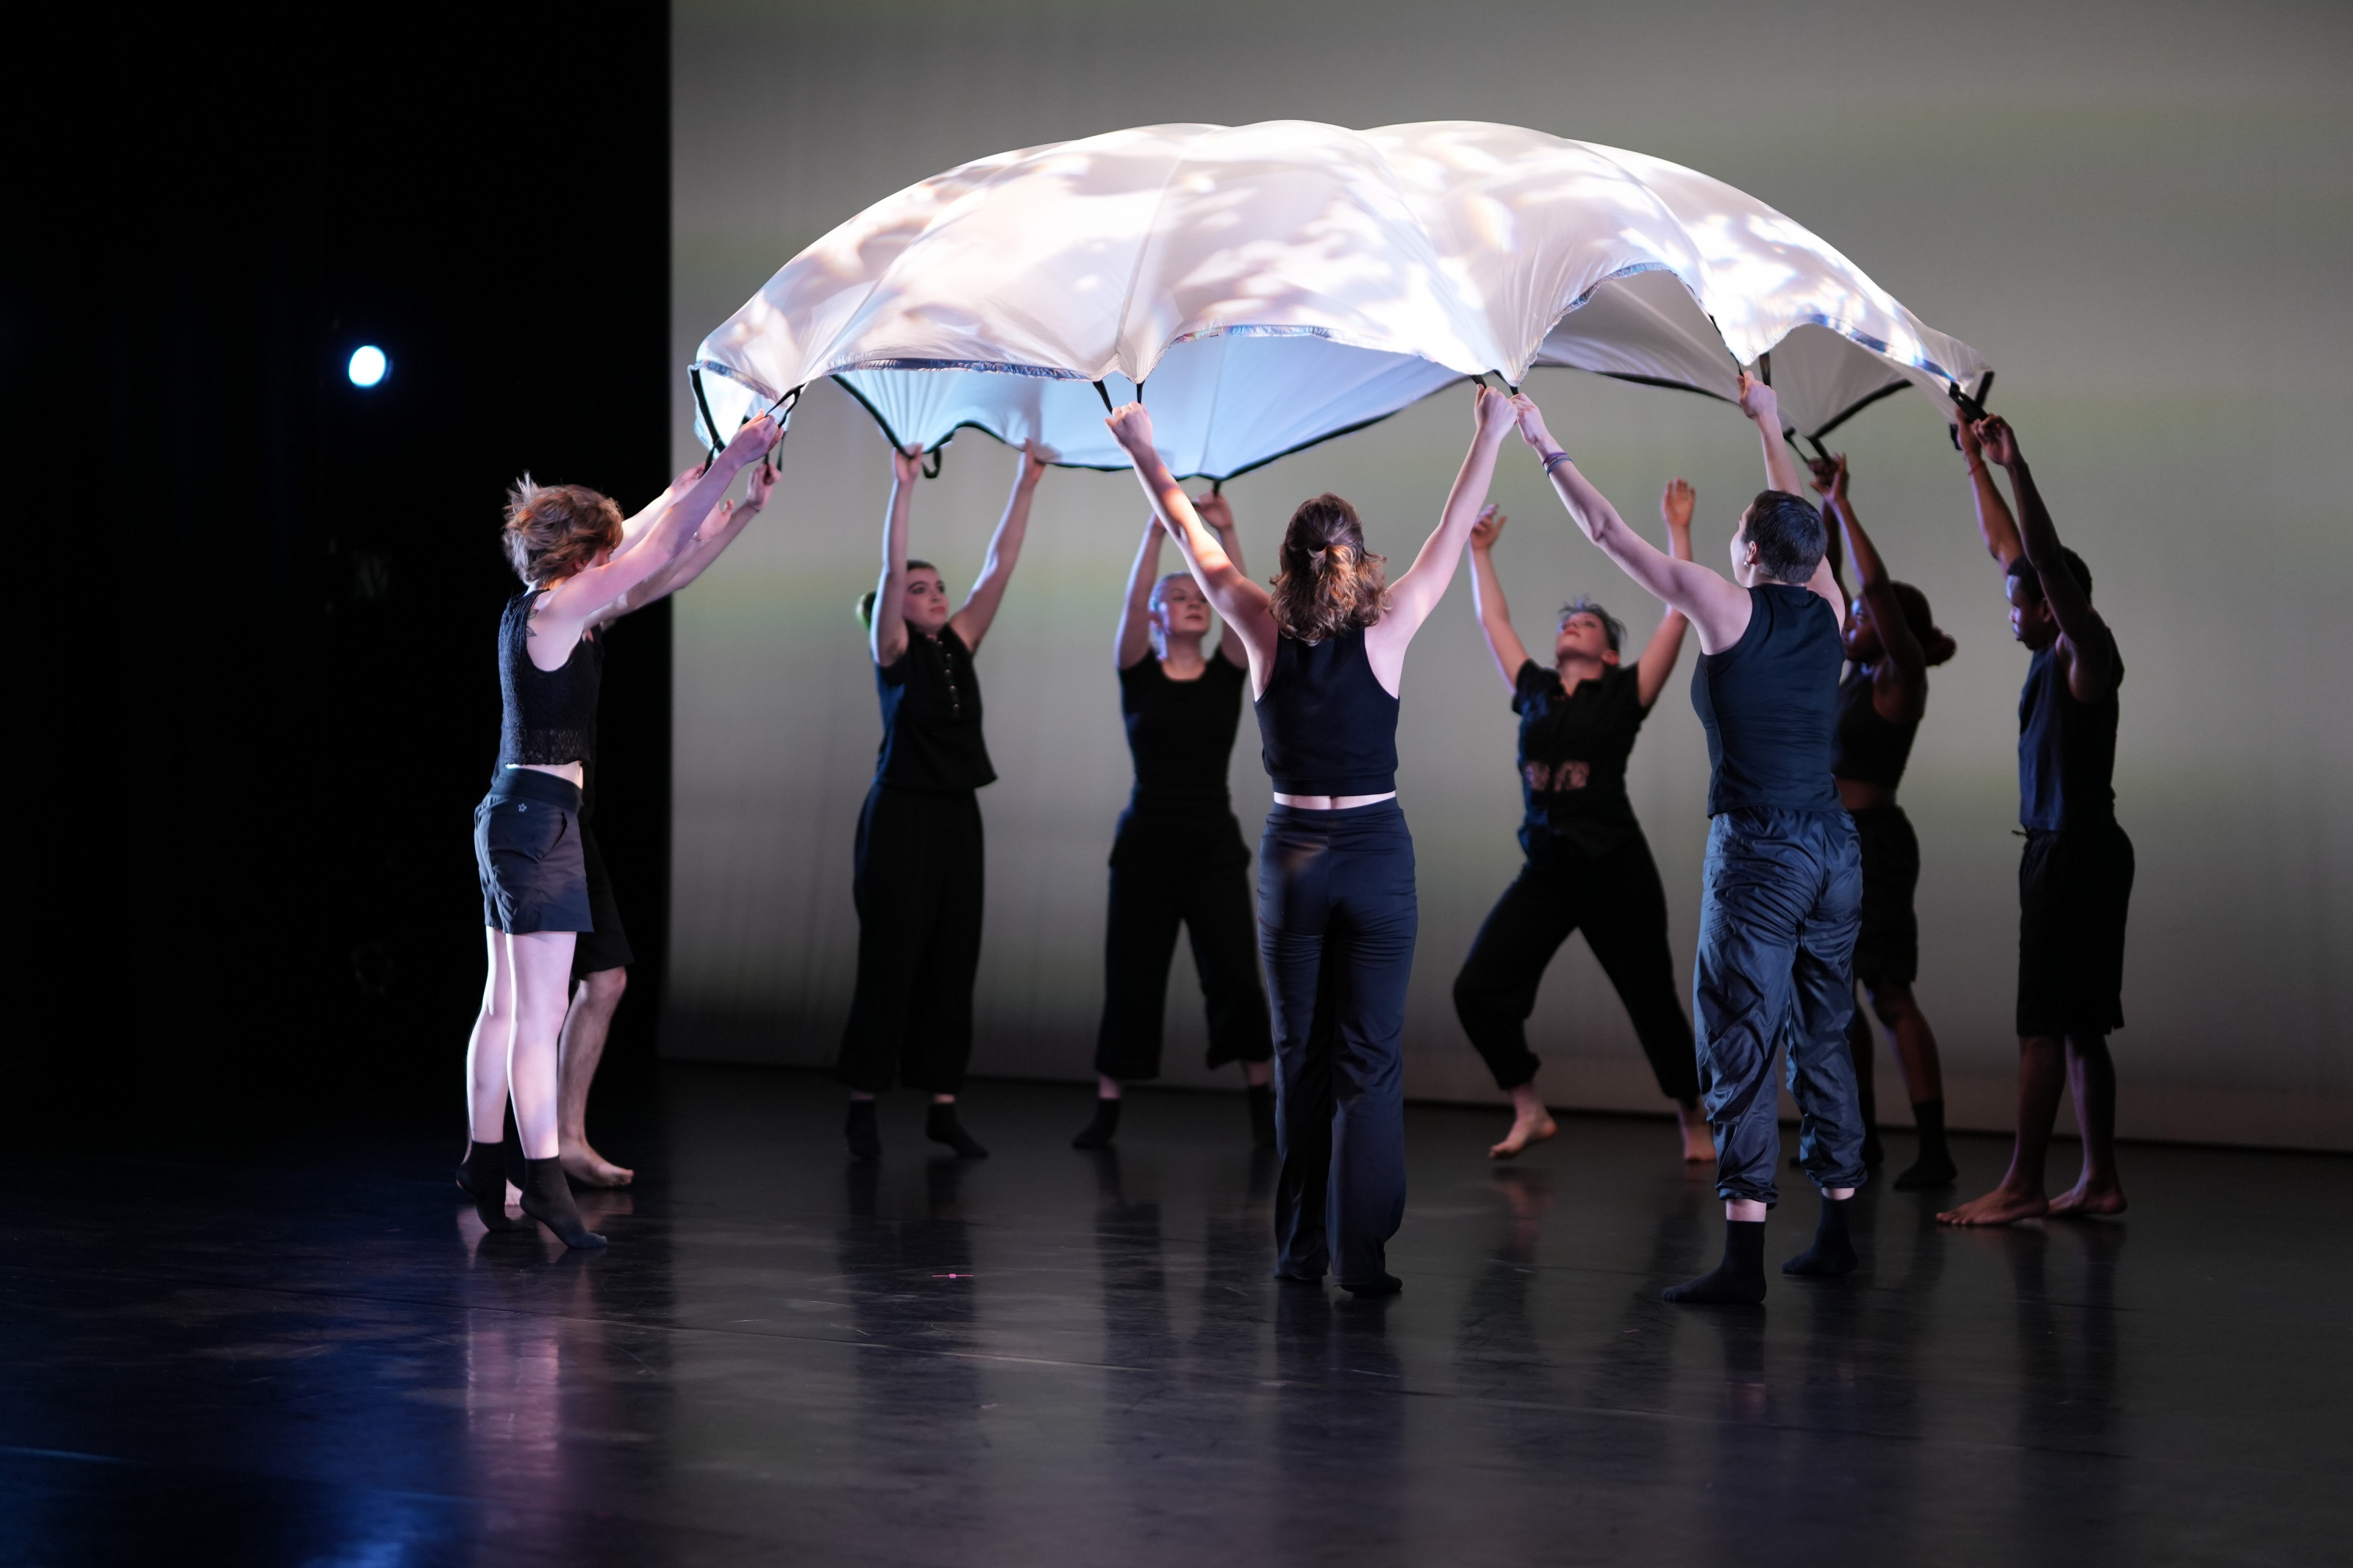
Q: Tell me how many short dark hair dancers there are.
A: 3